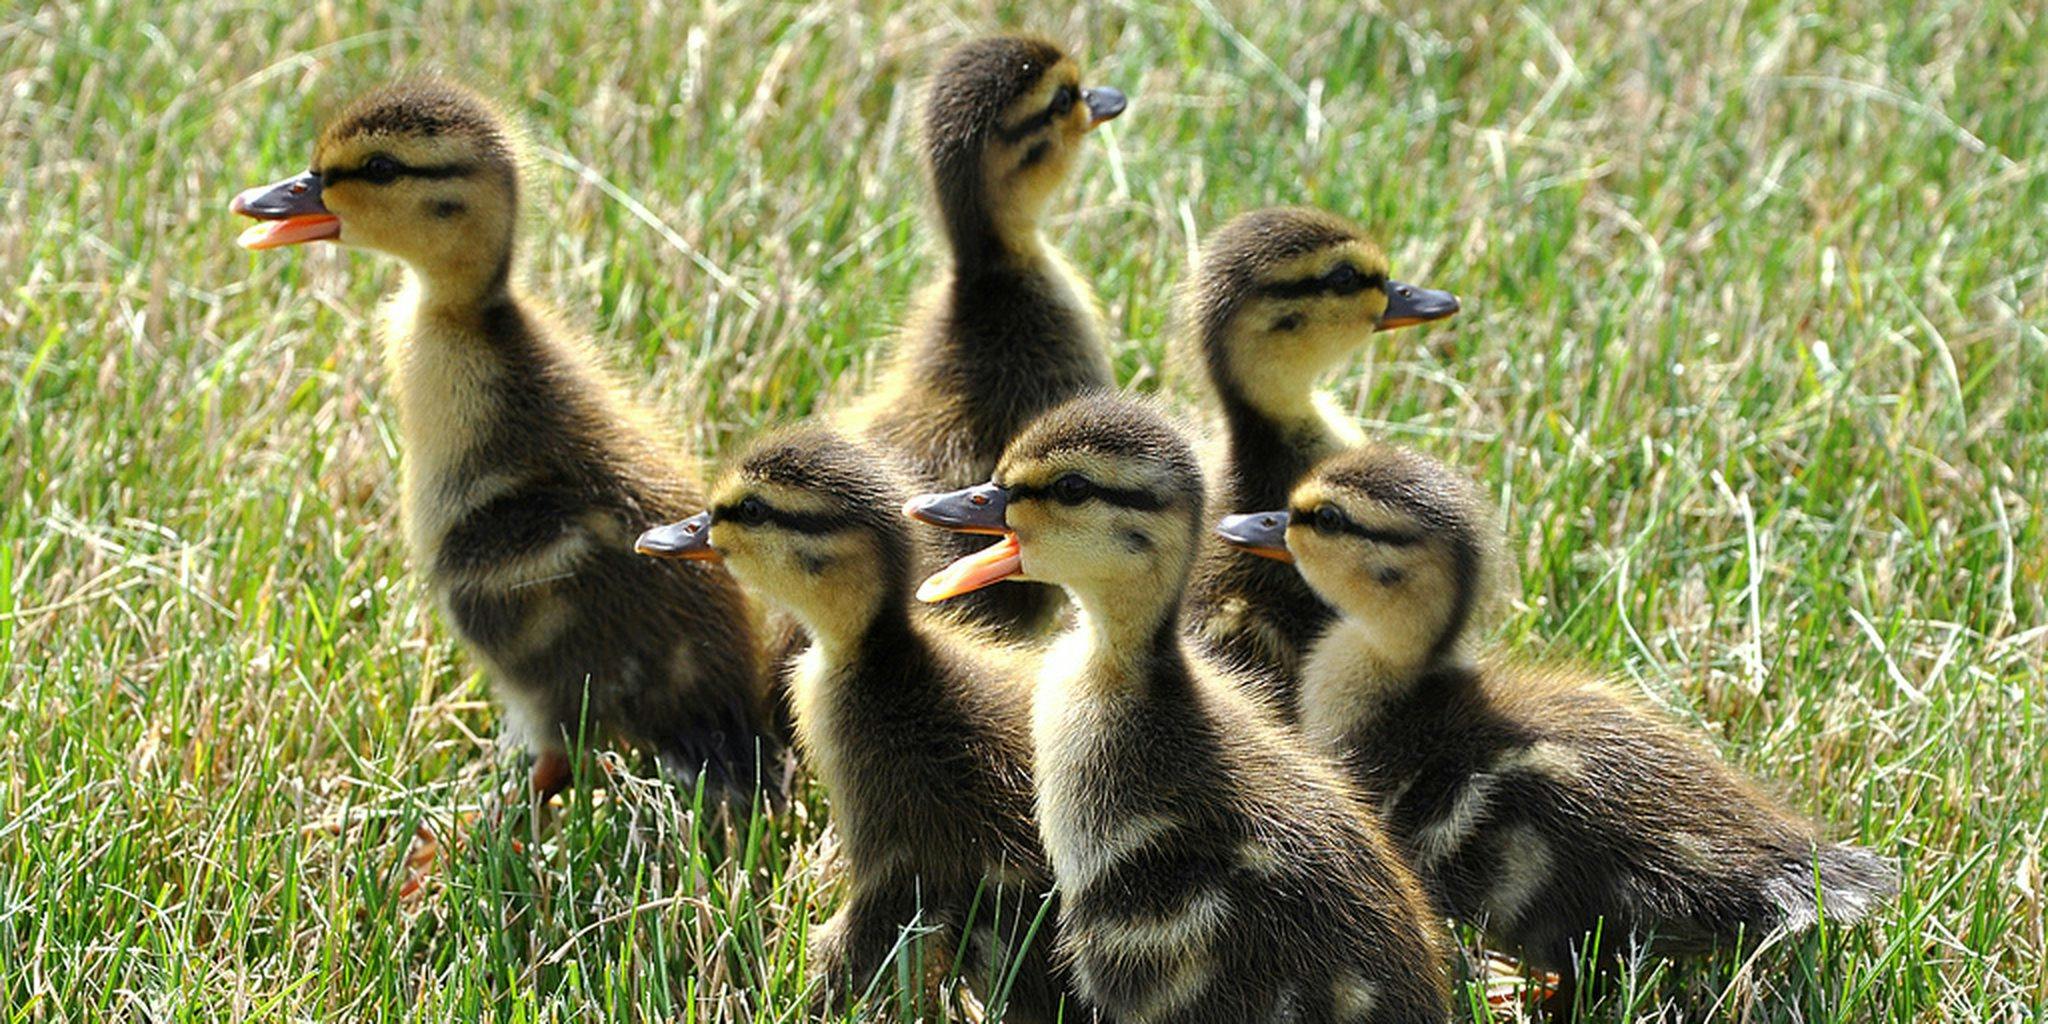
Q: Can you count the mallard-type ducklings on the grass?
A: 6